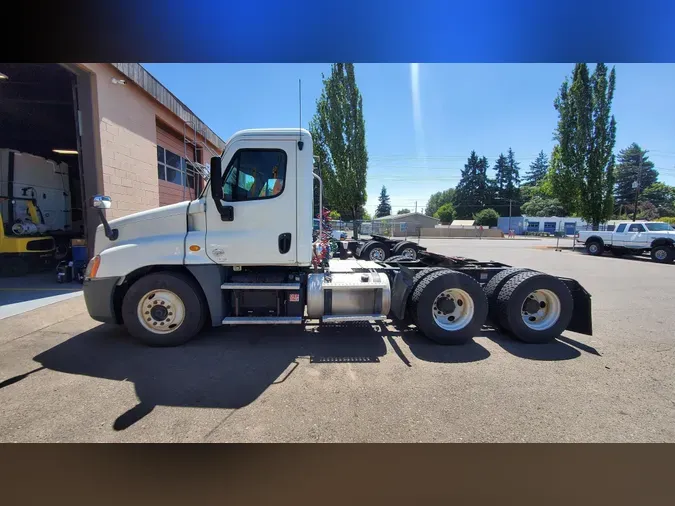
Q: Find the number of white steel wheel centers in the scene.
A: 3